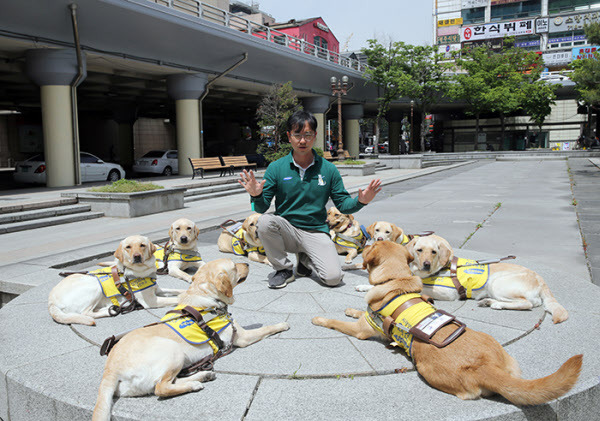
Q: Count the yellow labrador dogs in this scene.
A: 8